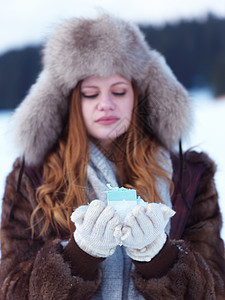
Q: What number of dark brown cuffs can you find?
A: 2